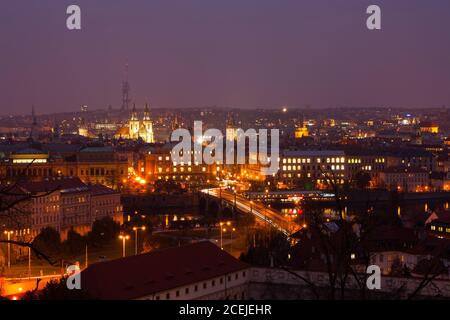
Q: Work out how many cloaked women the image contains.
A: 0